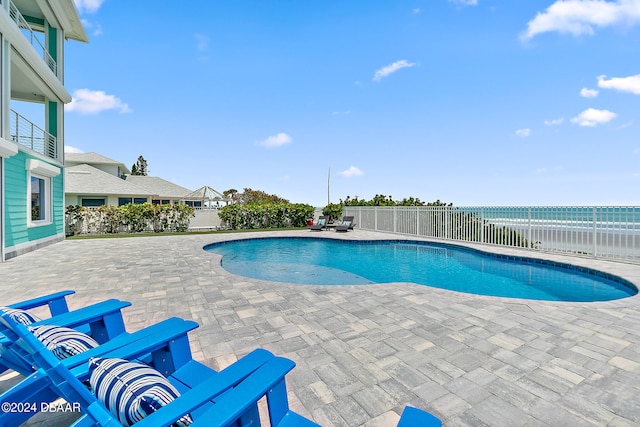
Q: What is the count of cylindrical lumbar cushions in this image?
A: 3